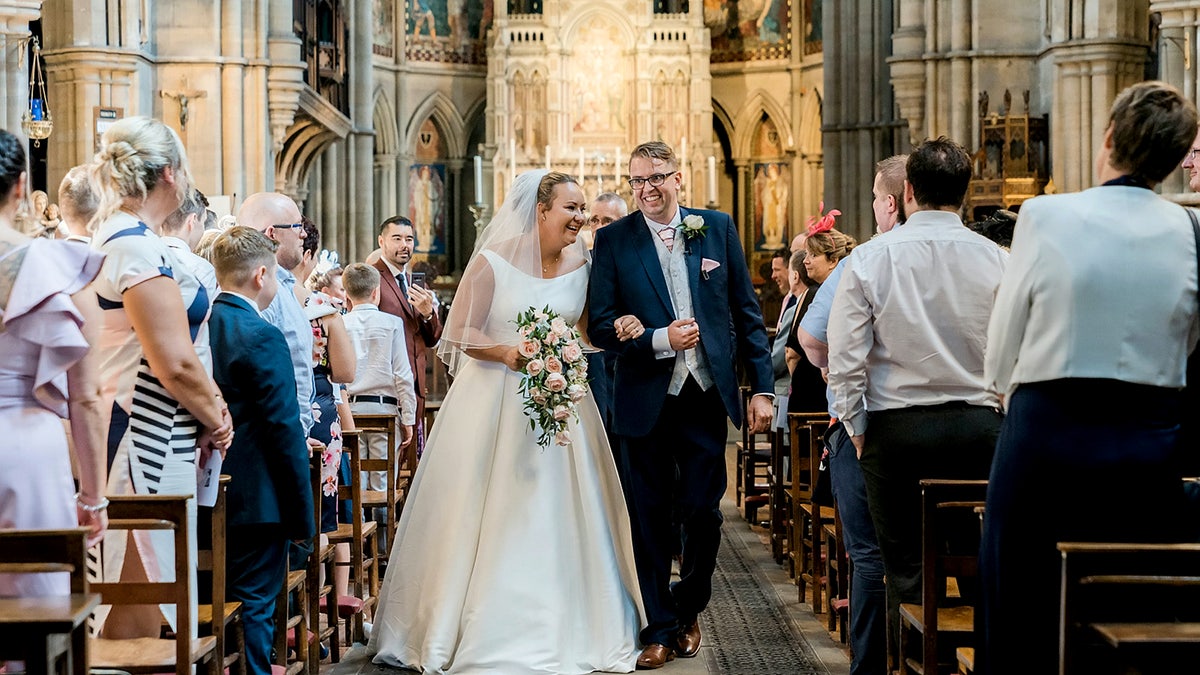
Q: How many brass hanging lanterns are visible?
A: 1